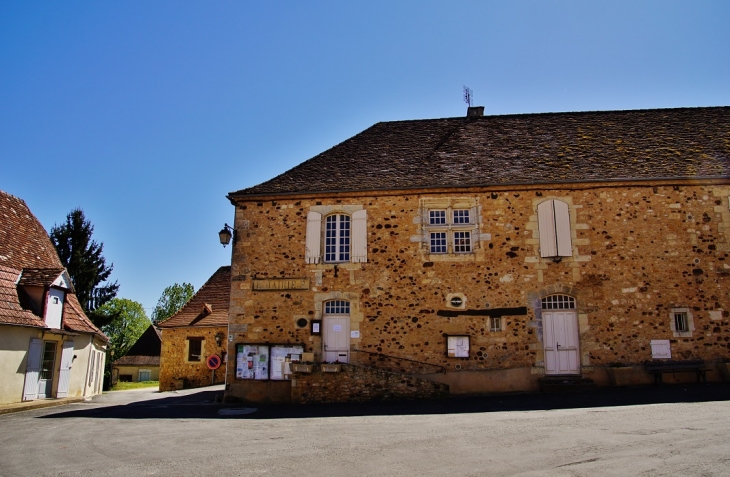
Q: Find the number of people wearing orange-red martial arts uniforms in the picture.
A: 0